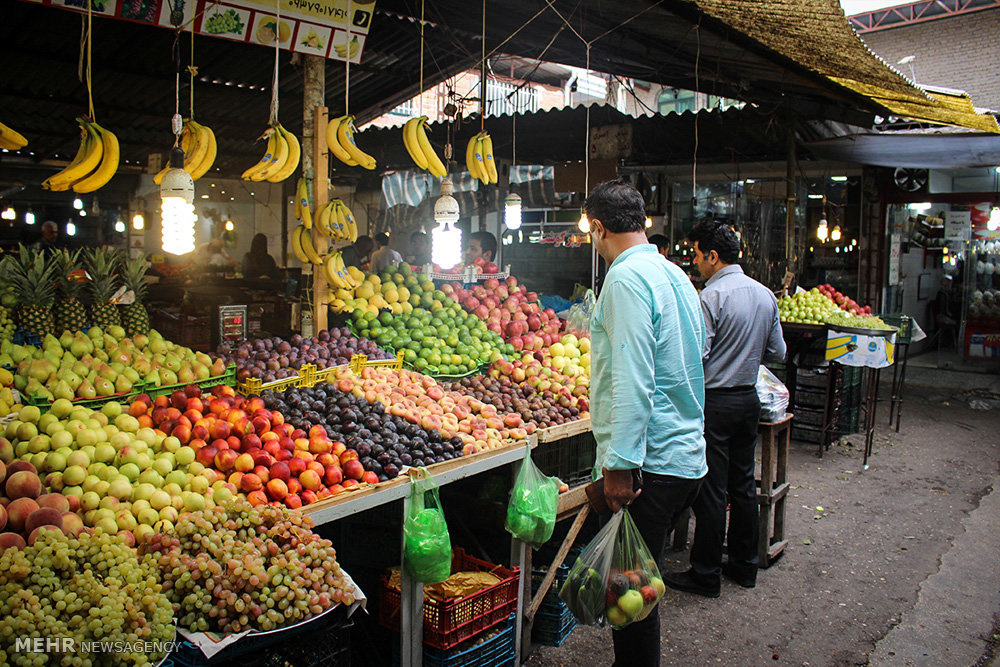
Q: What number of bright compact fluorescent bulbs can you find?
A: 3